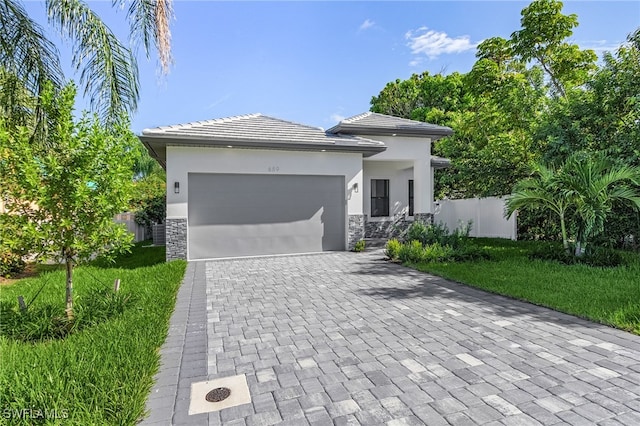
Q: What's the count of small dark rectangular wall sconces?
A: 2